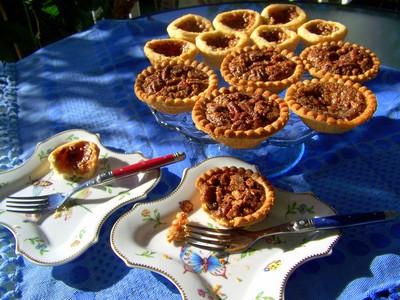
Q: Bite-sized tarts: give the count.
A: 8